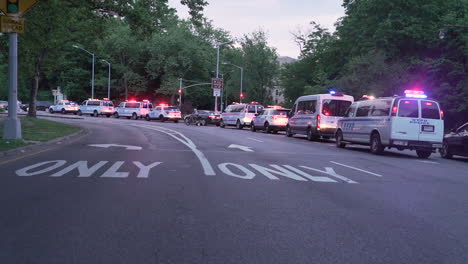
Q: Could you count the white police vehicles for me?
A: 8